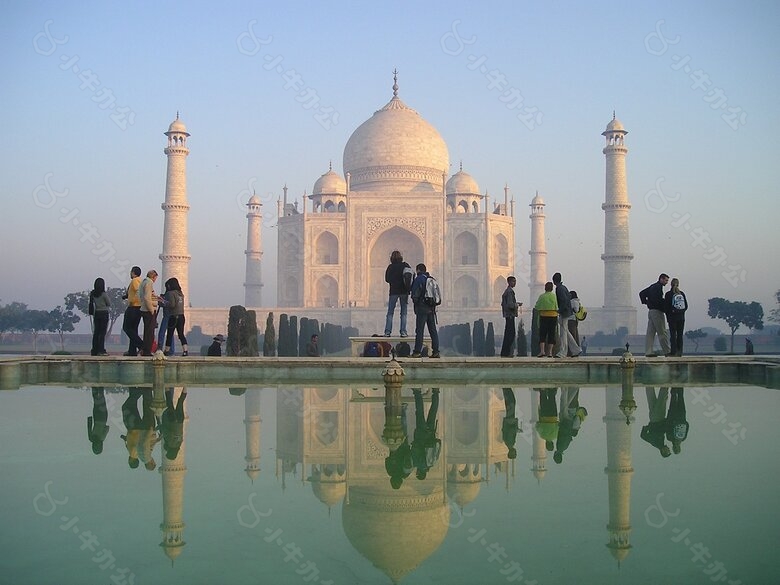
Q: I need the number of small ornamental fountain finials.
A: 3